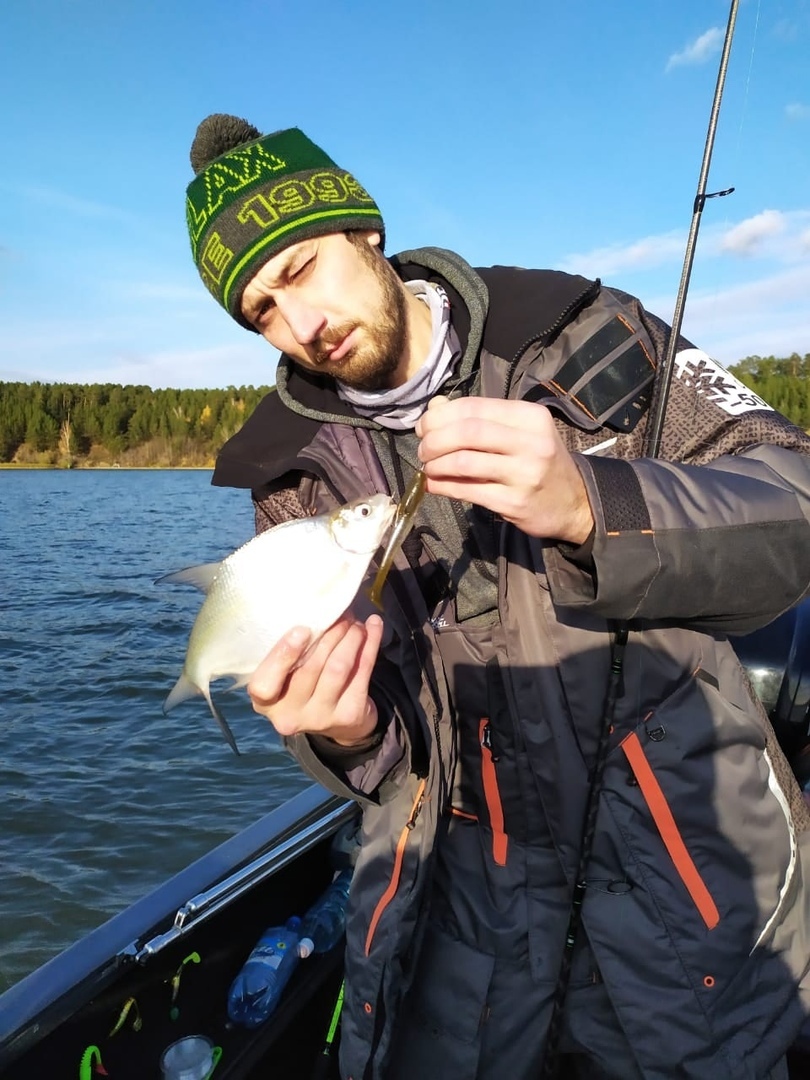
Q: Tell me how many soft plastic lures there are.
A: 4